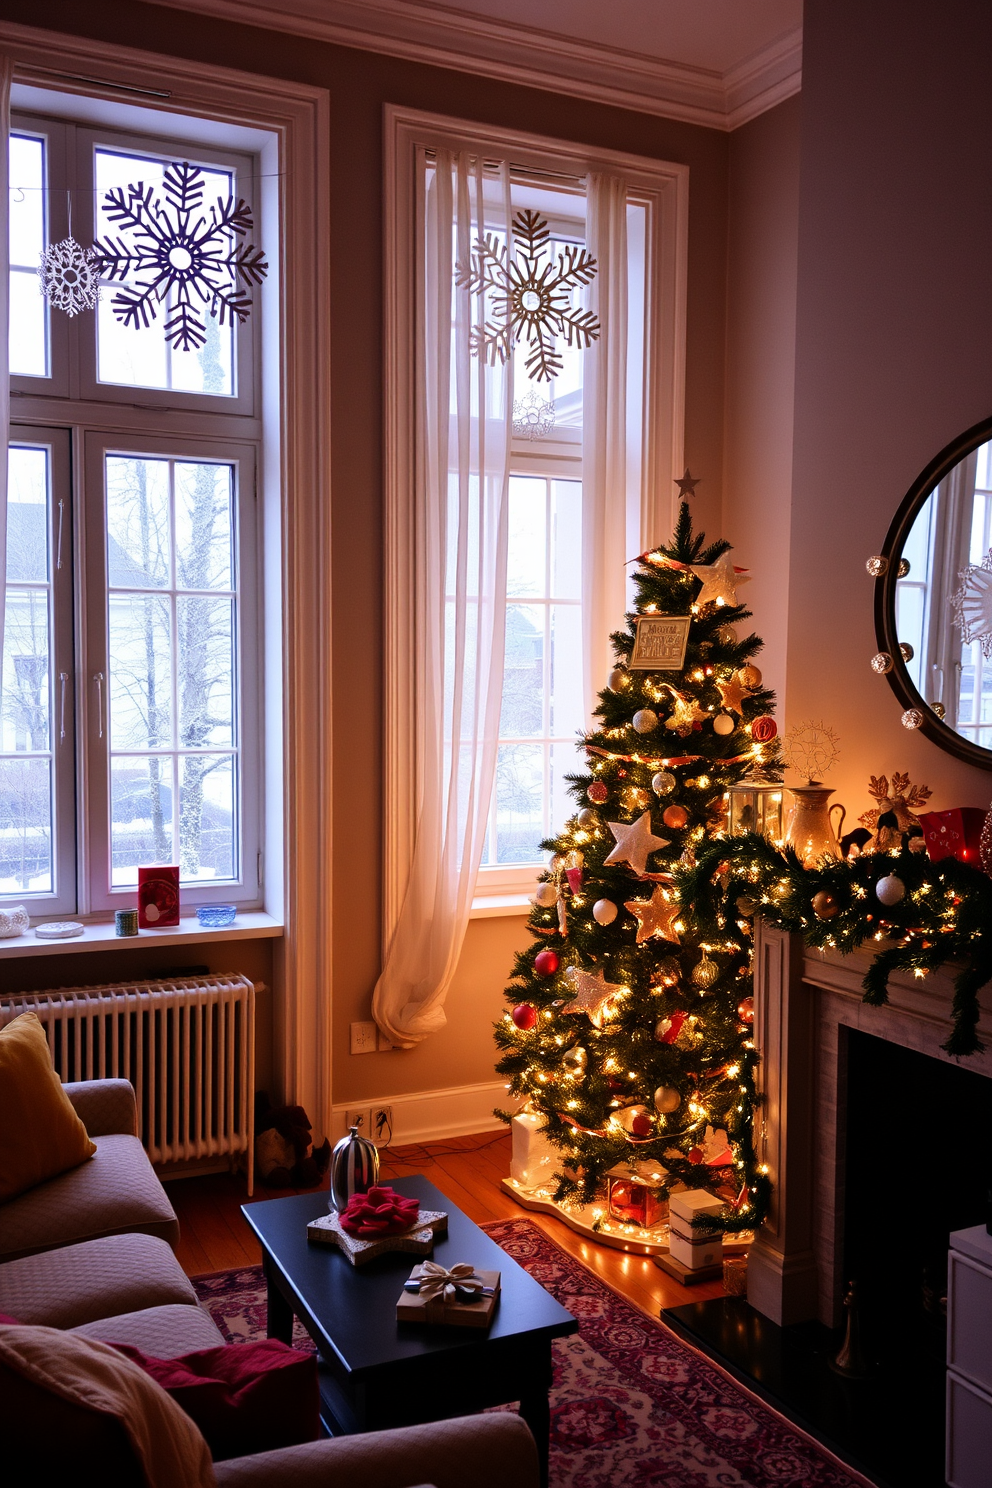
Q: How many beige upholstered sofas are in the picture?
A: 1